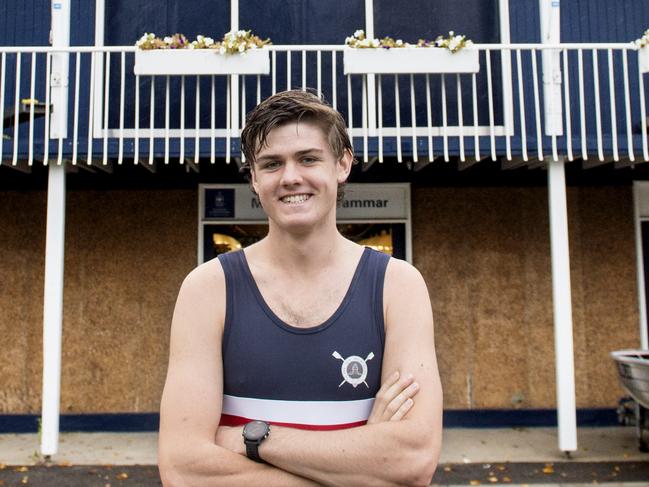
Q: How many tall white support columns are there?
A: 2